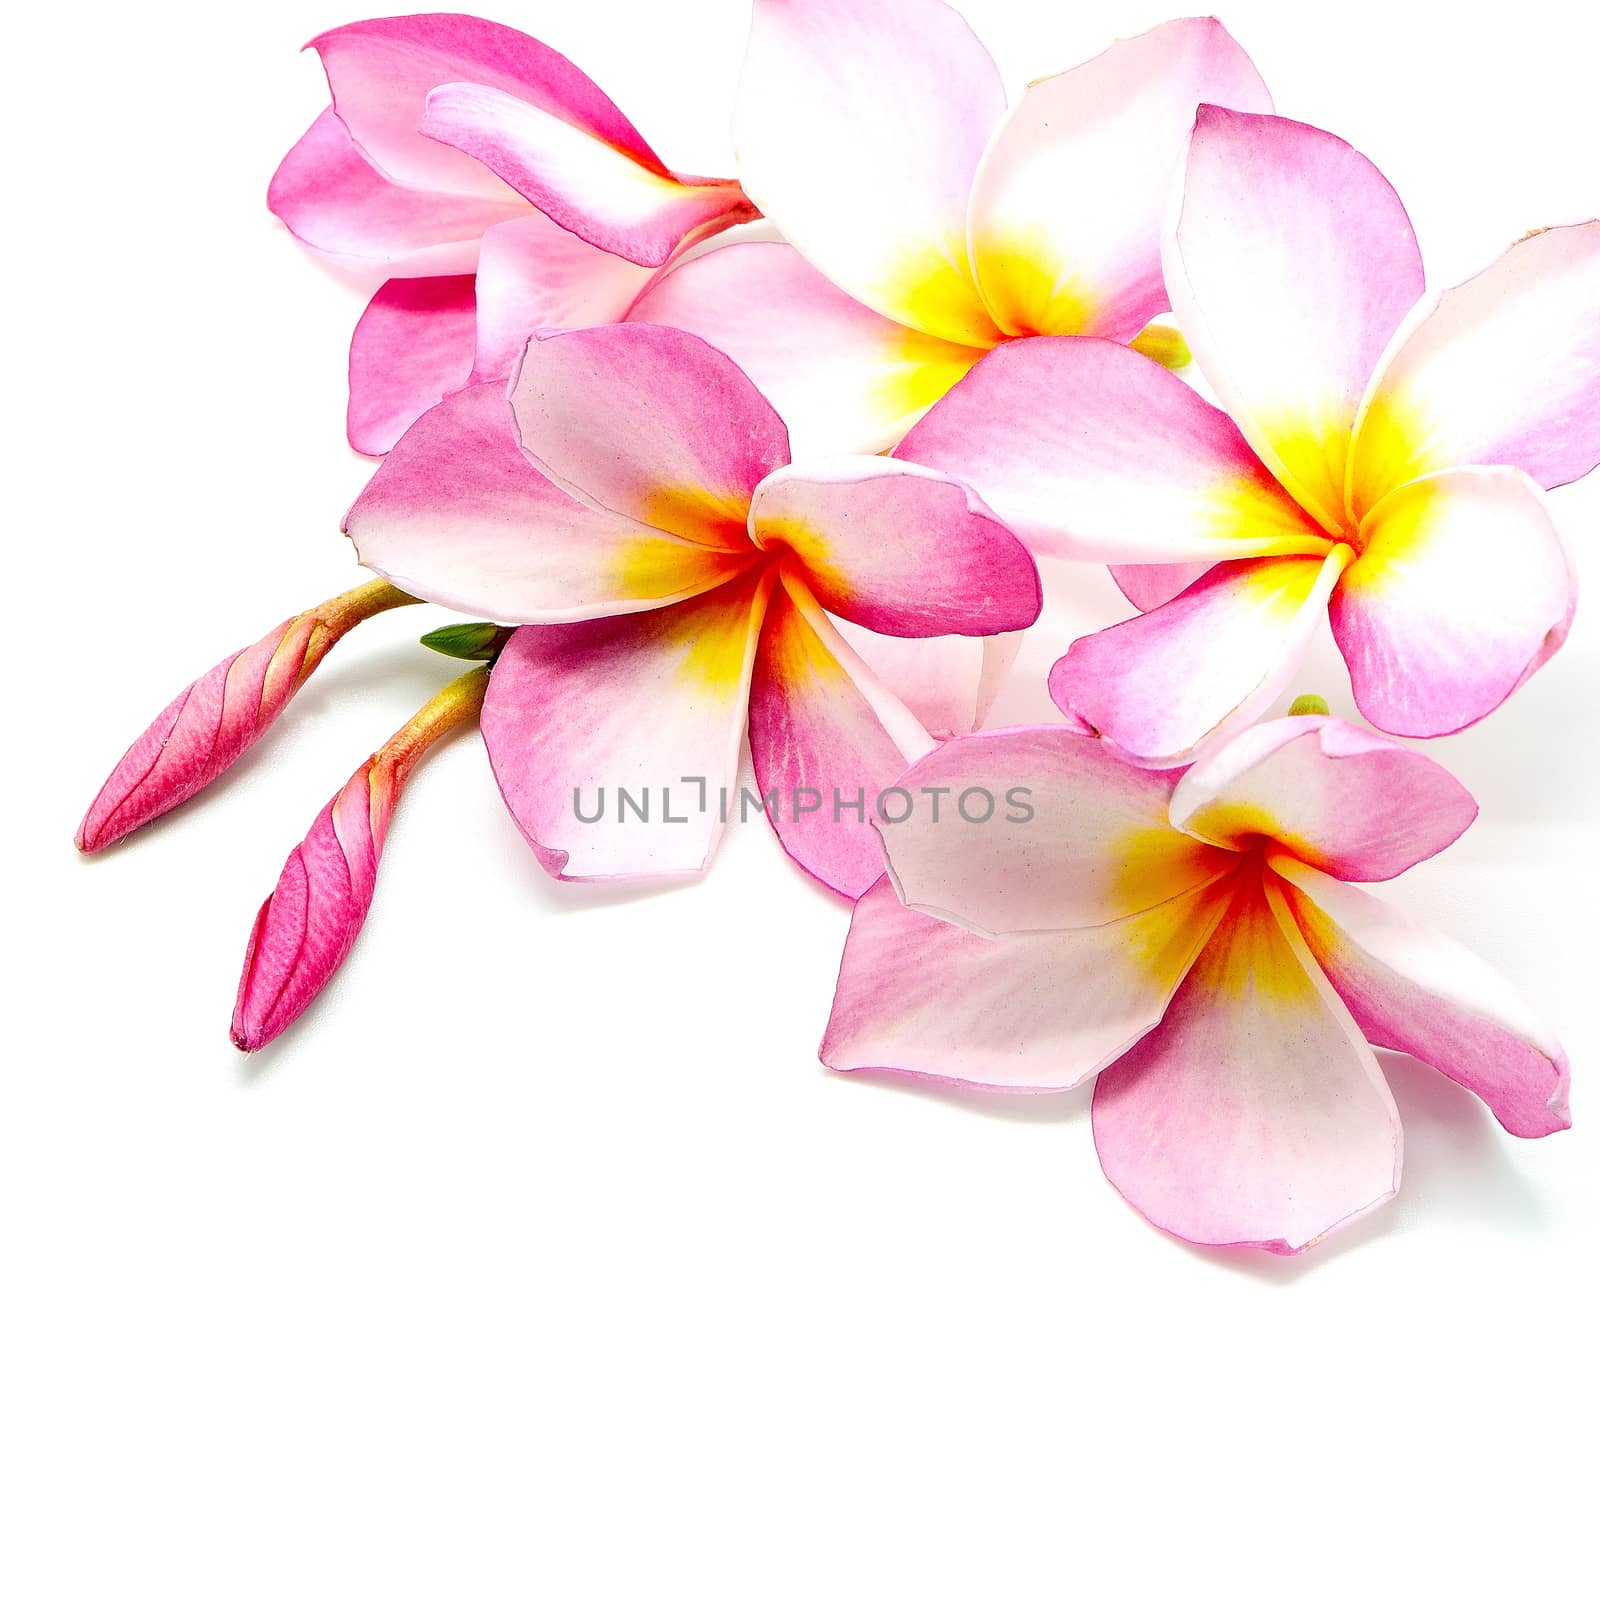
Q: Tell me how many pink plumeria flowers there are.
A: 5